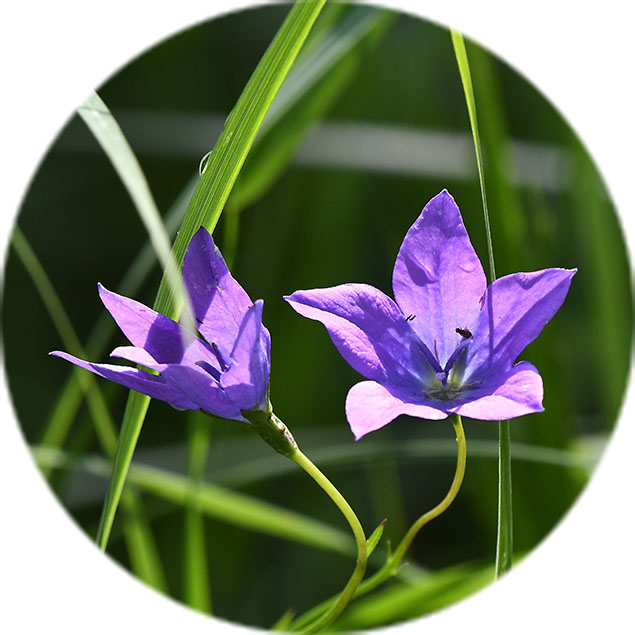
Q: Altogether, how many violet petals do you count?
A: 10